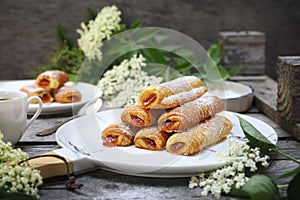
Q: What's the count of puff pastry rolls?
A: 9